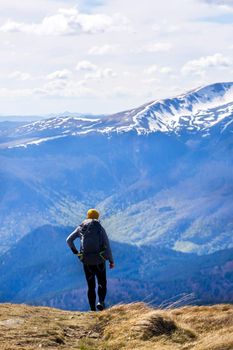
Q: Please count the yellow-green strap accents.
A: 2